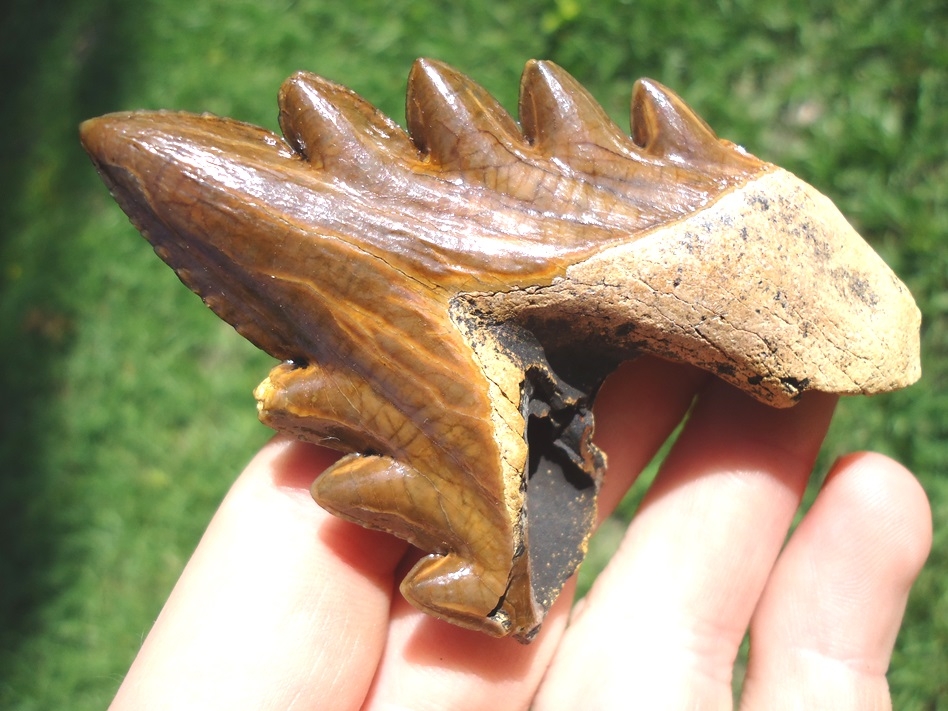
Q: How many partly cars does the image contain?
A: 0